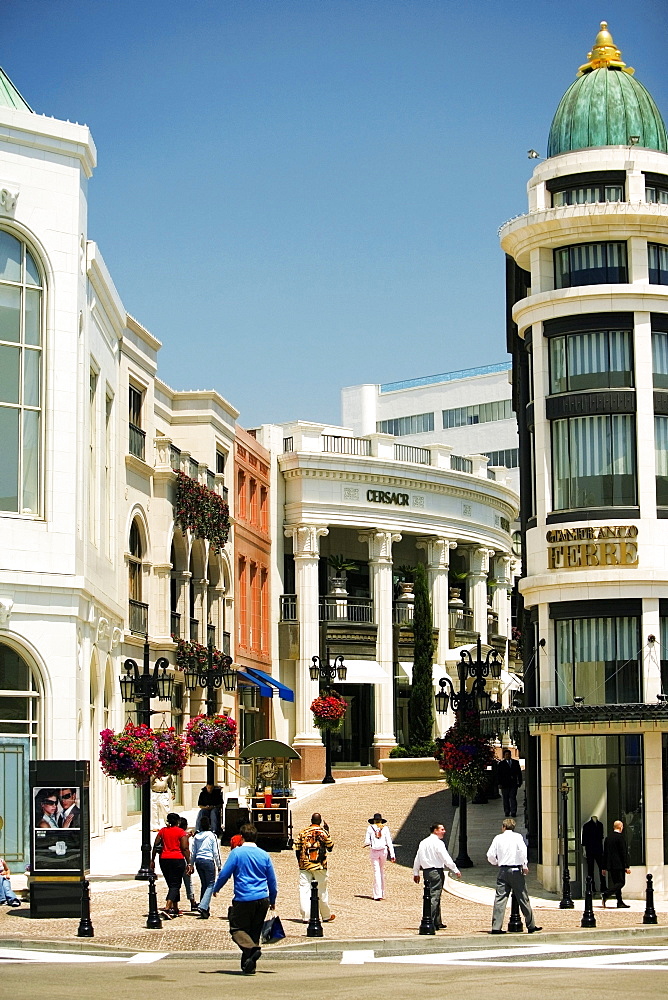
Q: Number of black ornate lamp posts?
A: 5